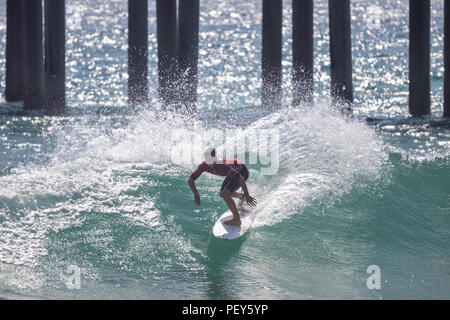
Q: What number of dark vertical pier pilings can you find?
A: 11